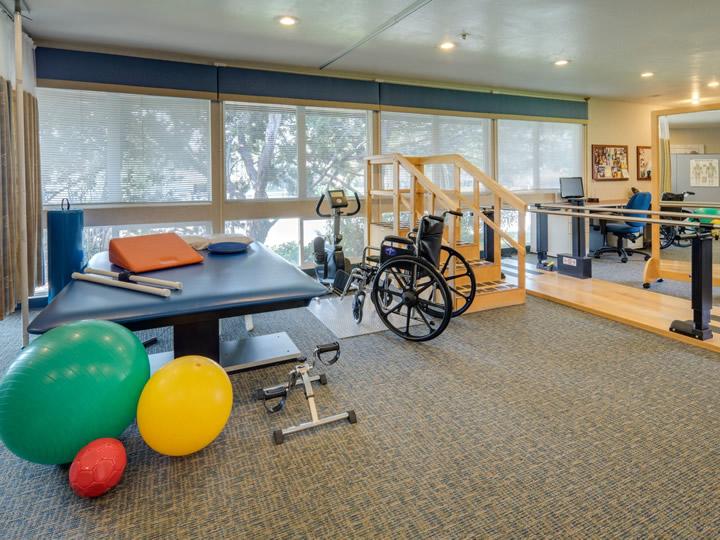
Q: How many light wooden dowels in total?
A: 2